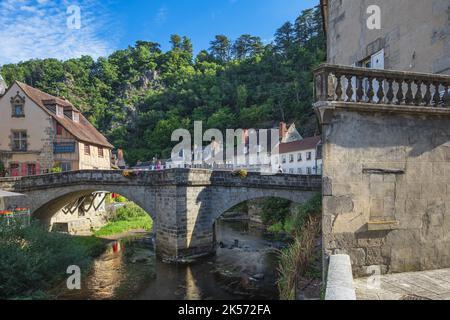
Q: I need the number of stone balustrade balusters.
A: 12